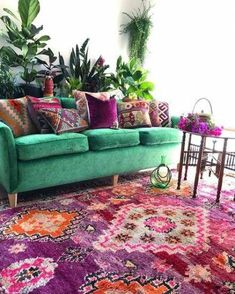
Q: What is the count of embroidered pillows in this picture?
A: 6